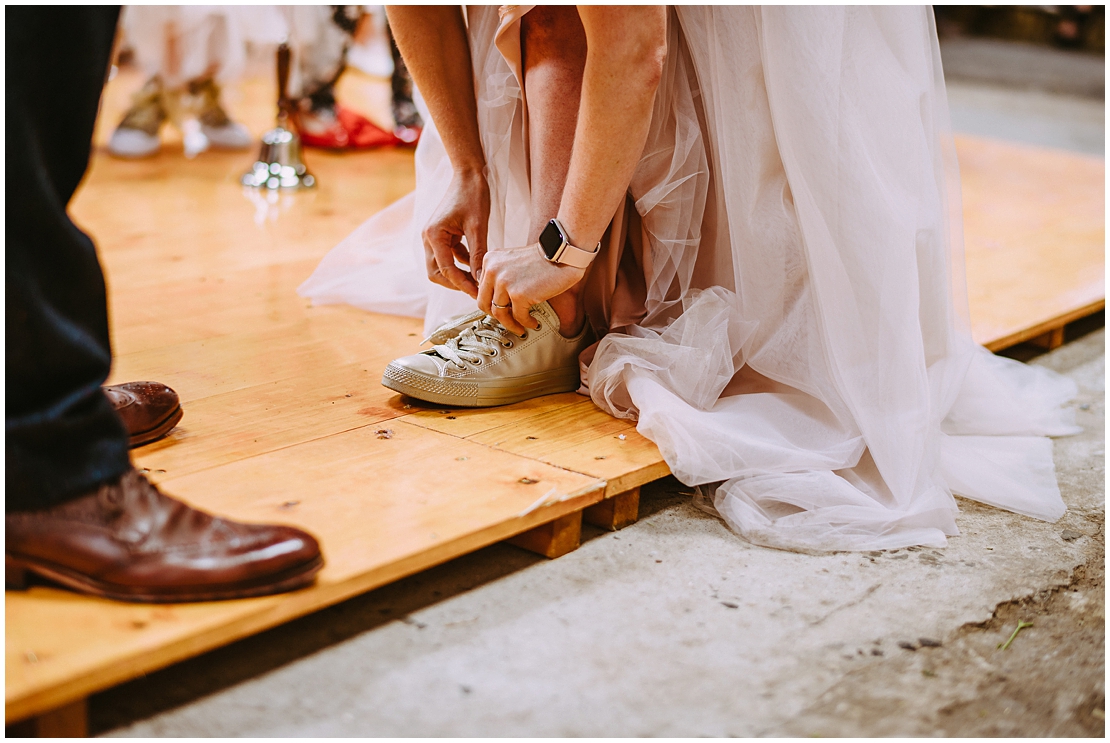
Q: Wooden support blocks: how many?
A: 4